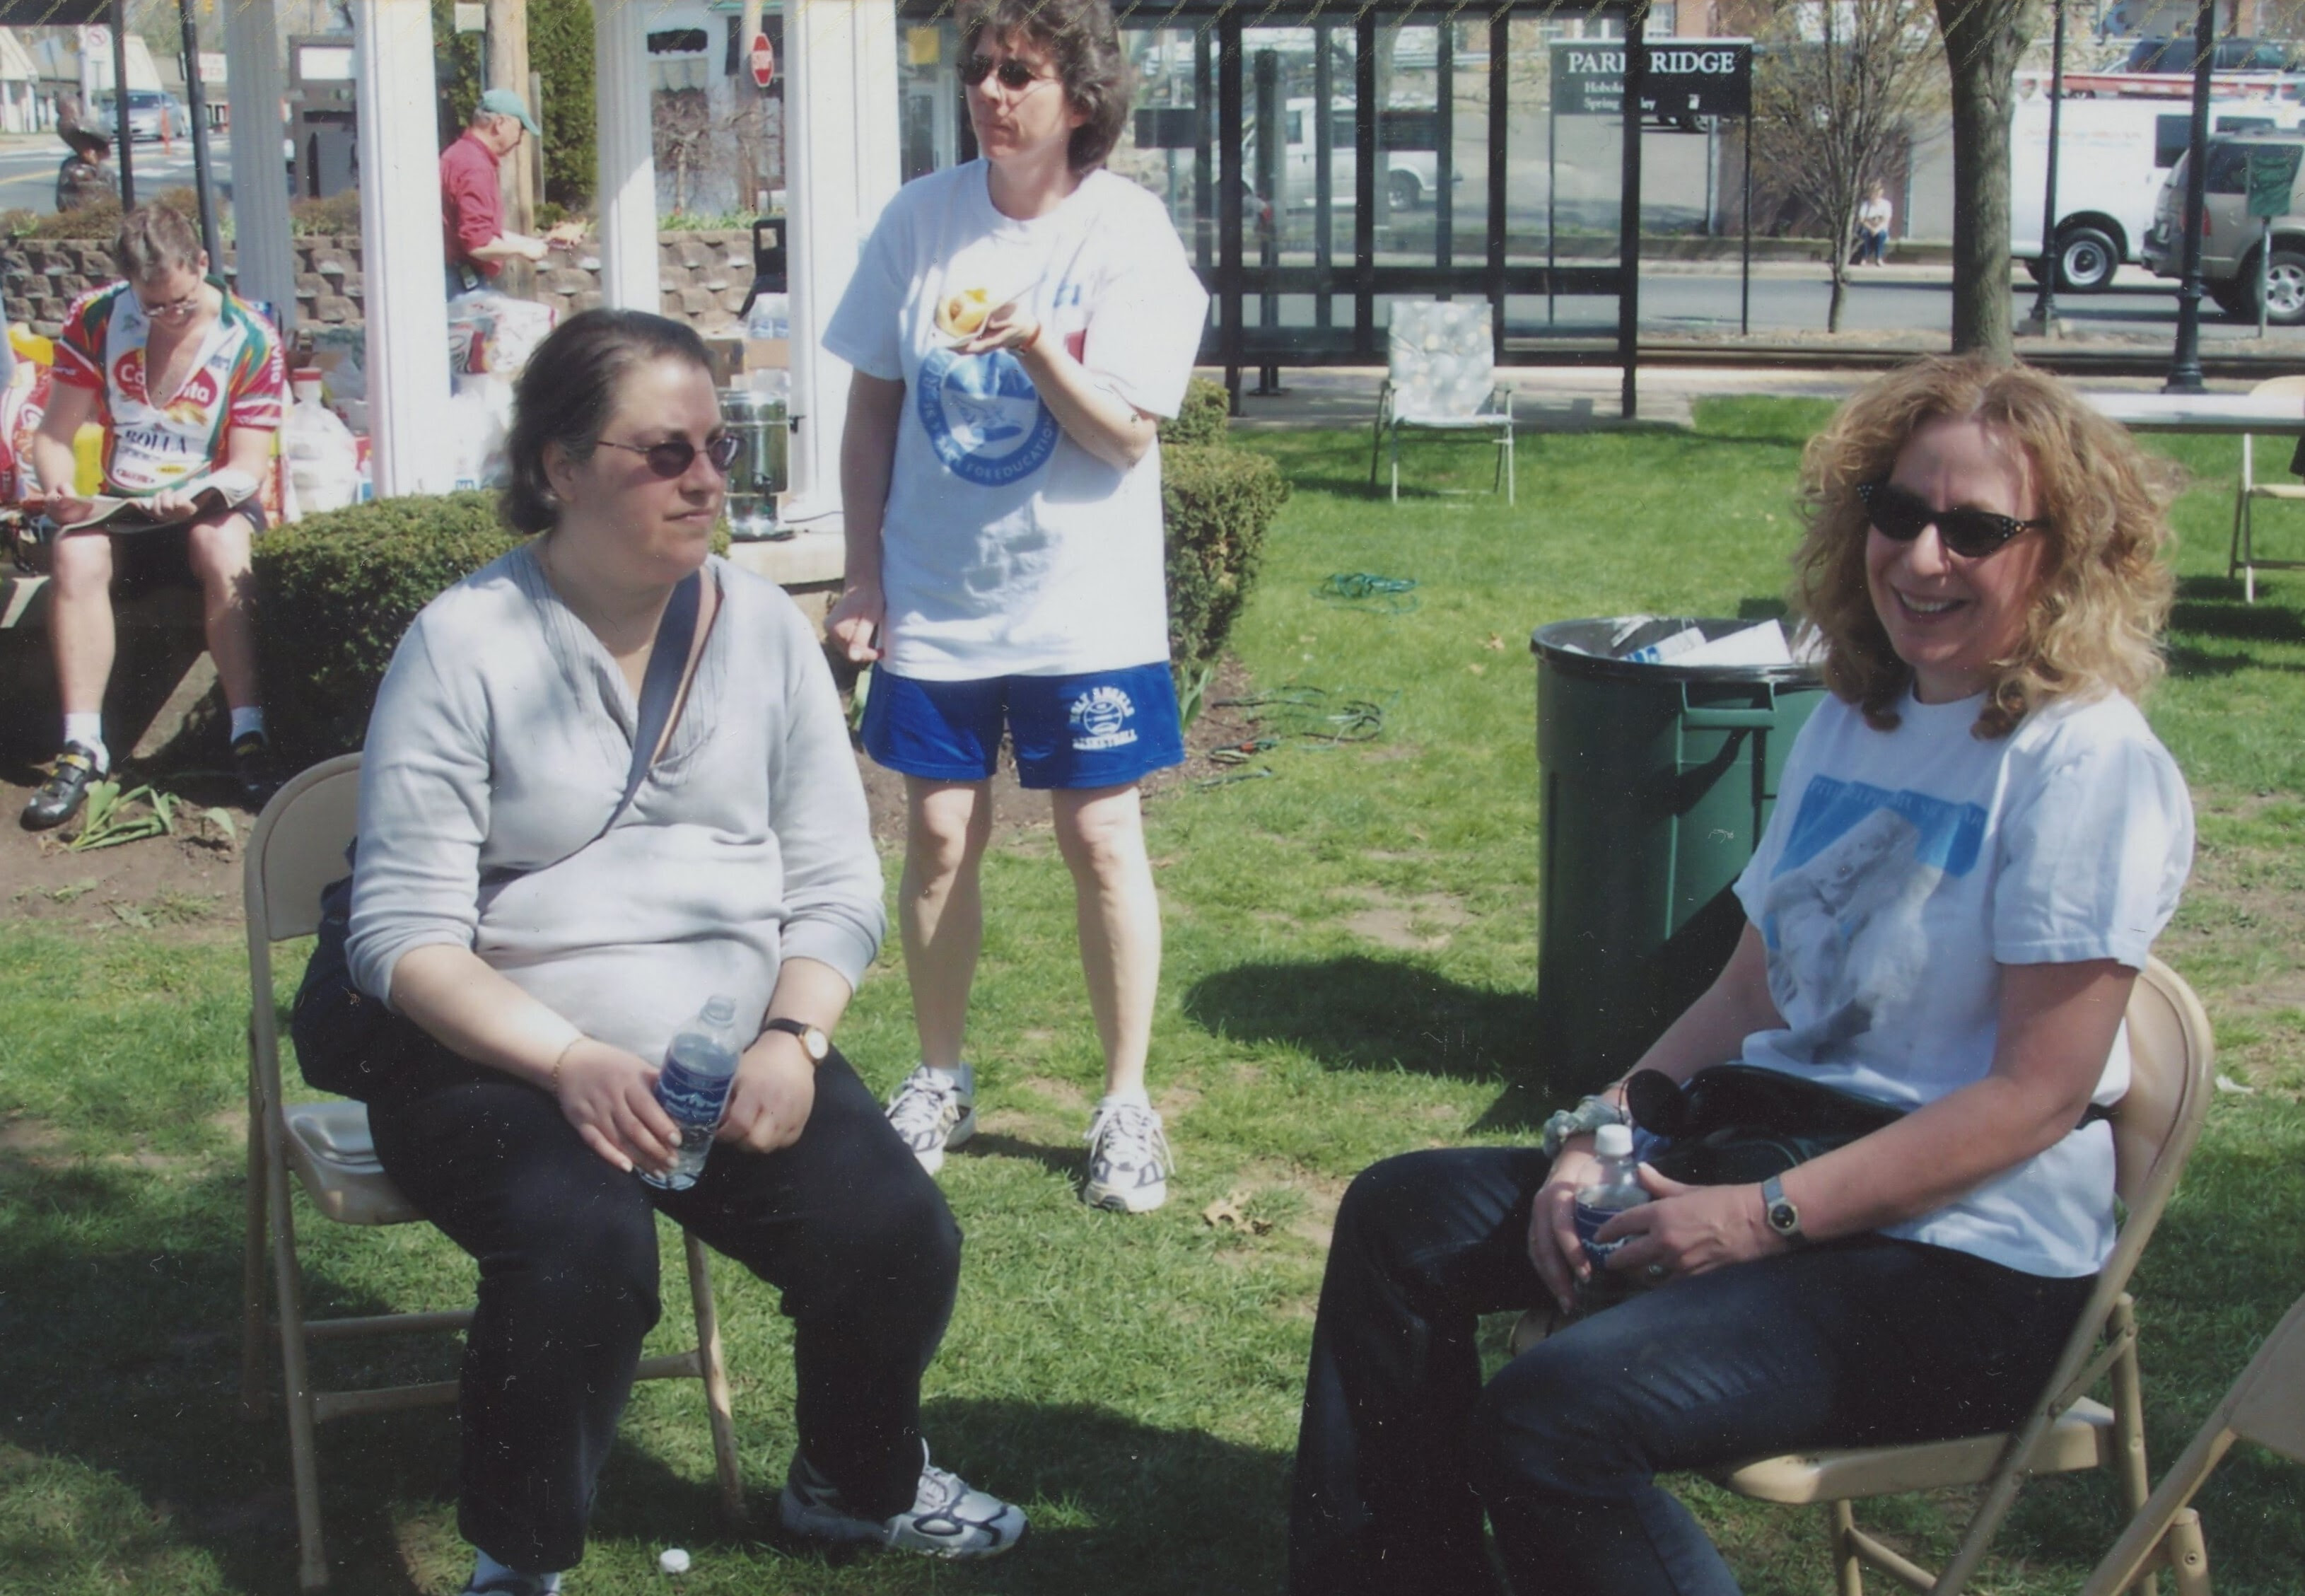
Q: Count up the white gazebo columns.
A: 4